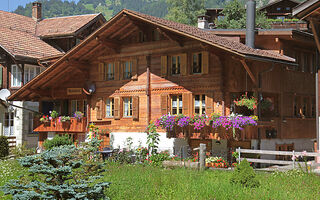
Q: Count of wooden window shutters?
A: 12